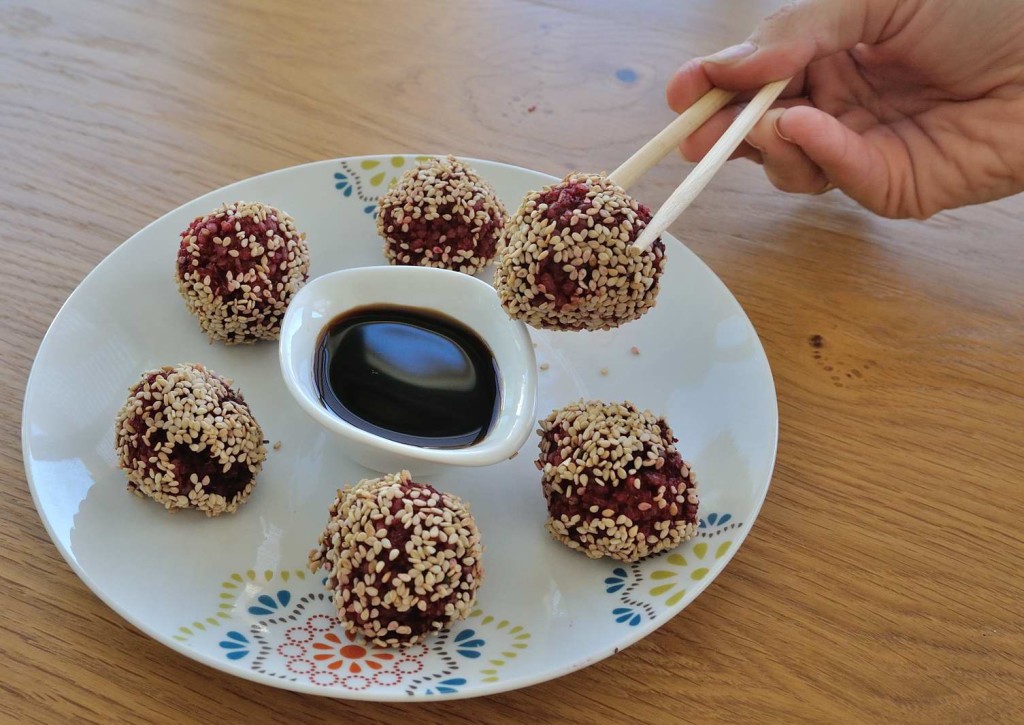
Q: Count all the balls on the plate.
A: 5